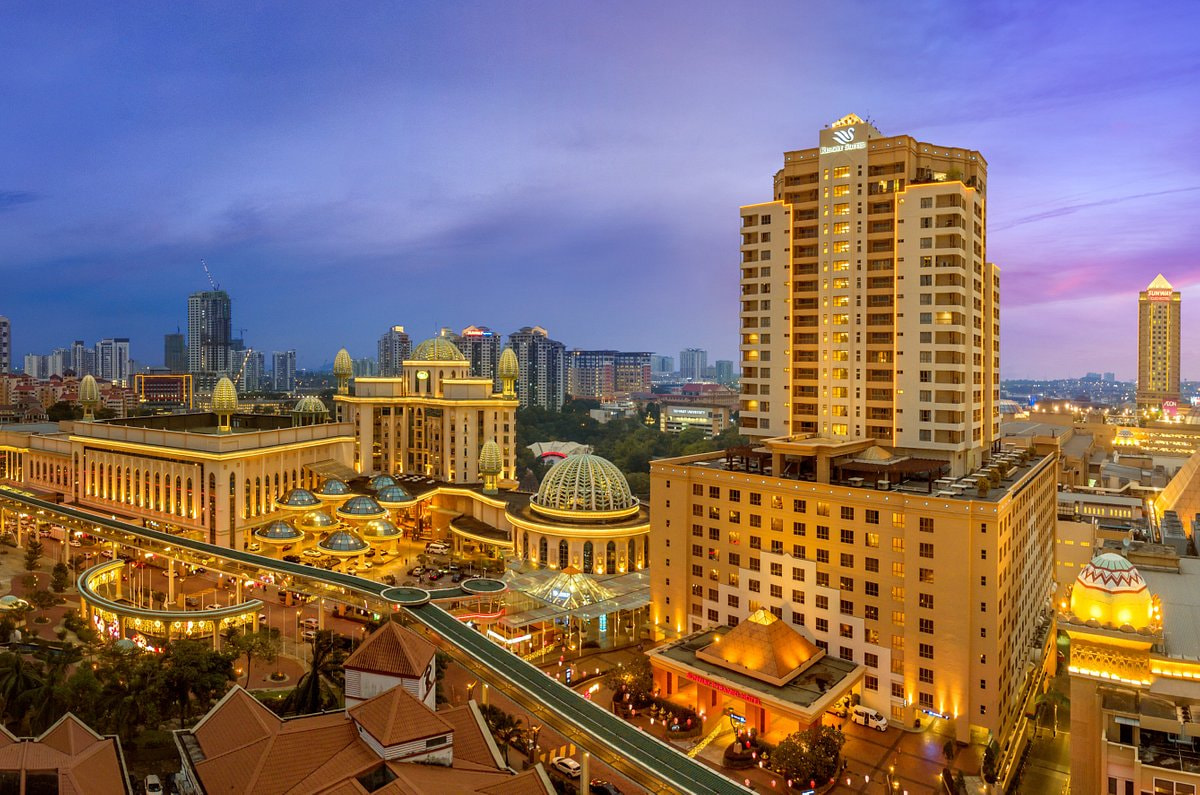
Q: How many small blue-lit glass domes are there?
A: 9